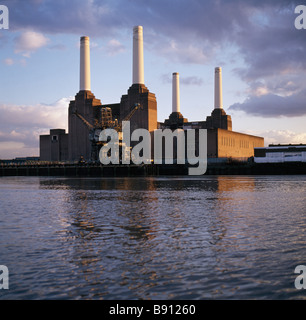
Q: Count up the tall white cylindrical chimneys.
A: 4